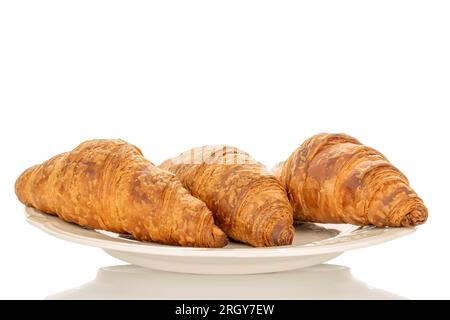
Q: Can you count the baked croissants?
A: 3